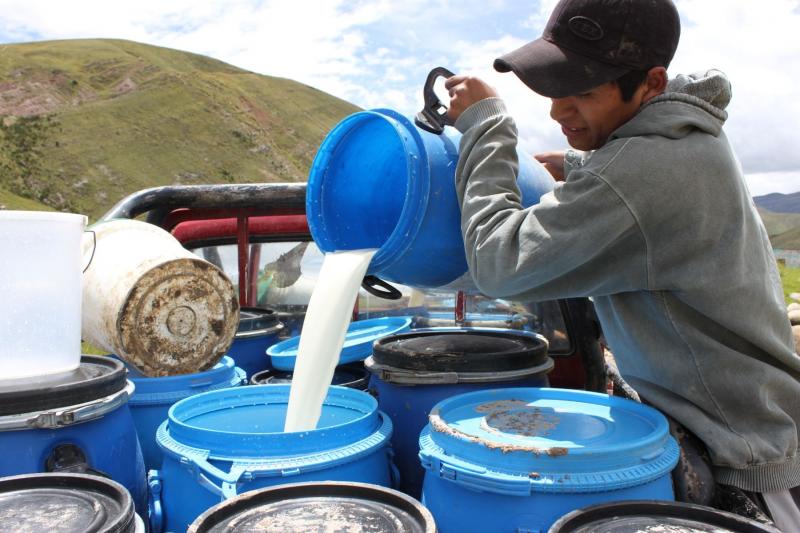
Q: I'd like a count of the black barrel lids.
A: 7